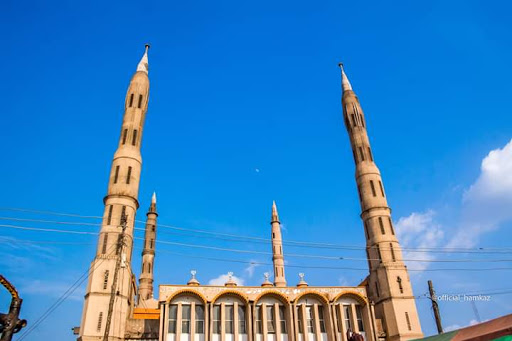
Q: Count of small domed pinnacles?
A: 4